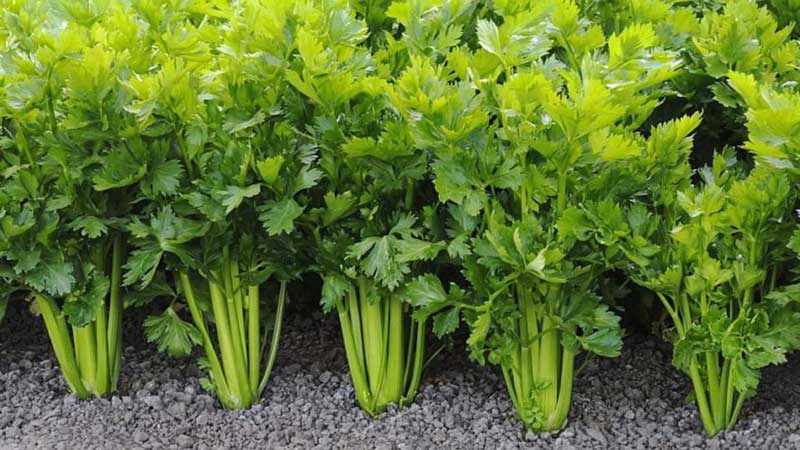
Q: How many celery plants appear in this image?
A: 5